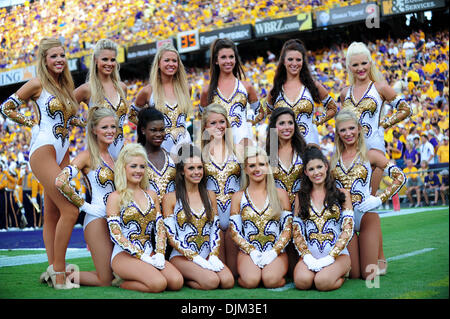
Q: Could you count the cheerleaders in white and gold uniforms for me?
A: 15